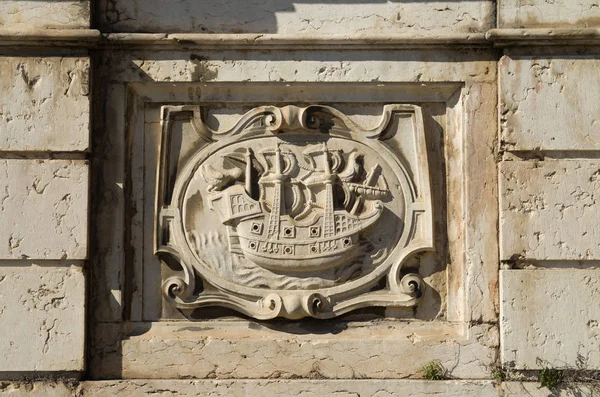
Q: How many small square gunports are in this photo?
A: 7